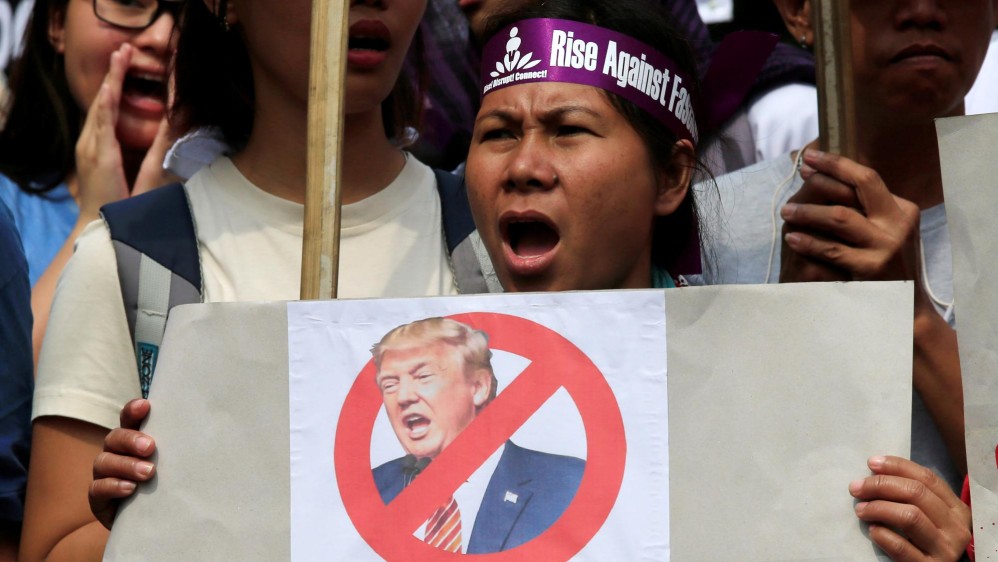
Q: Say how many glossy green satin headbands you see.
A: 0